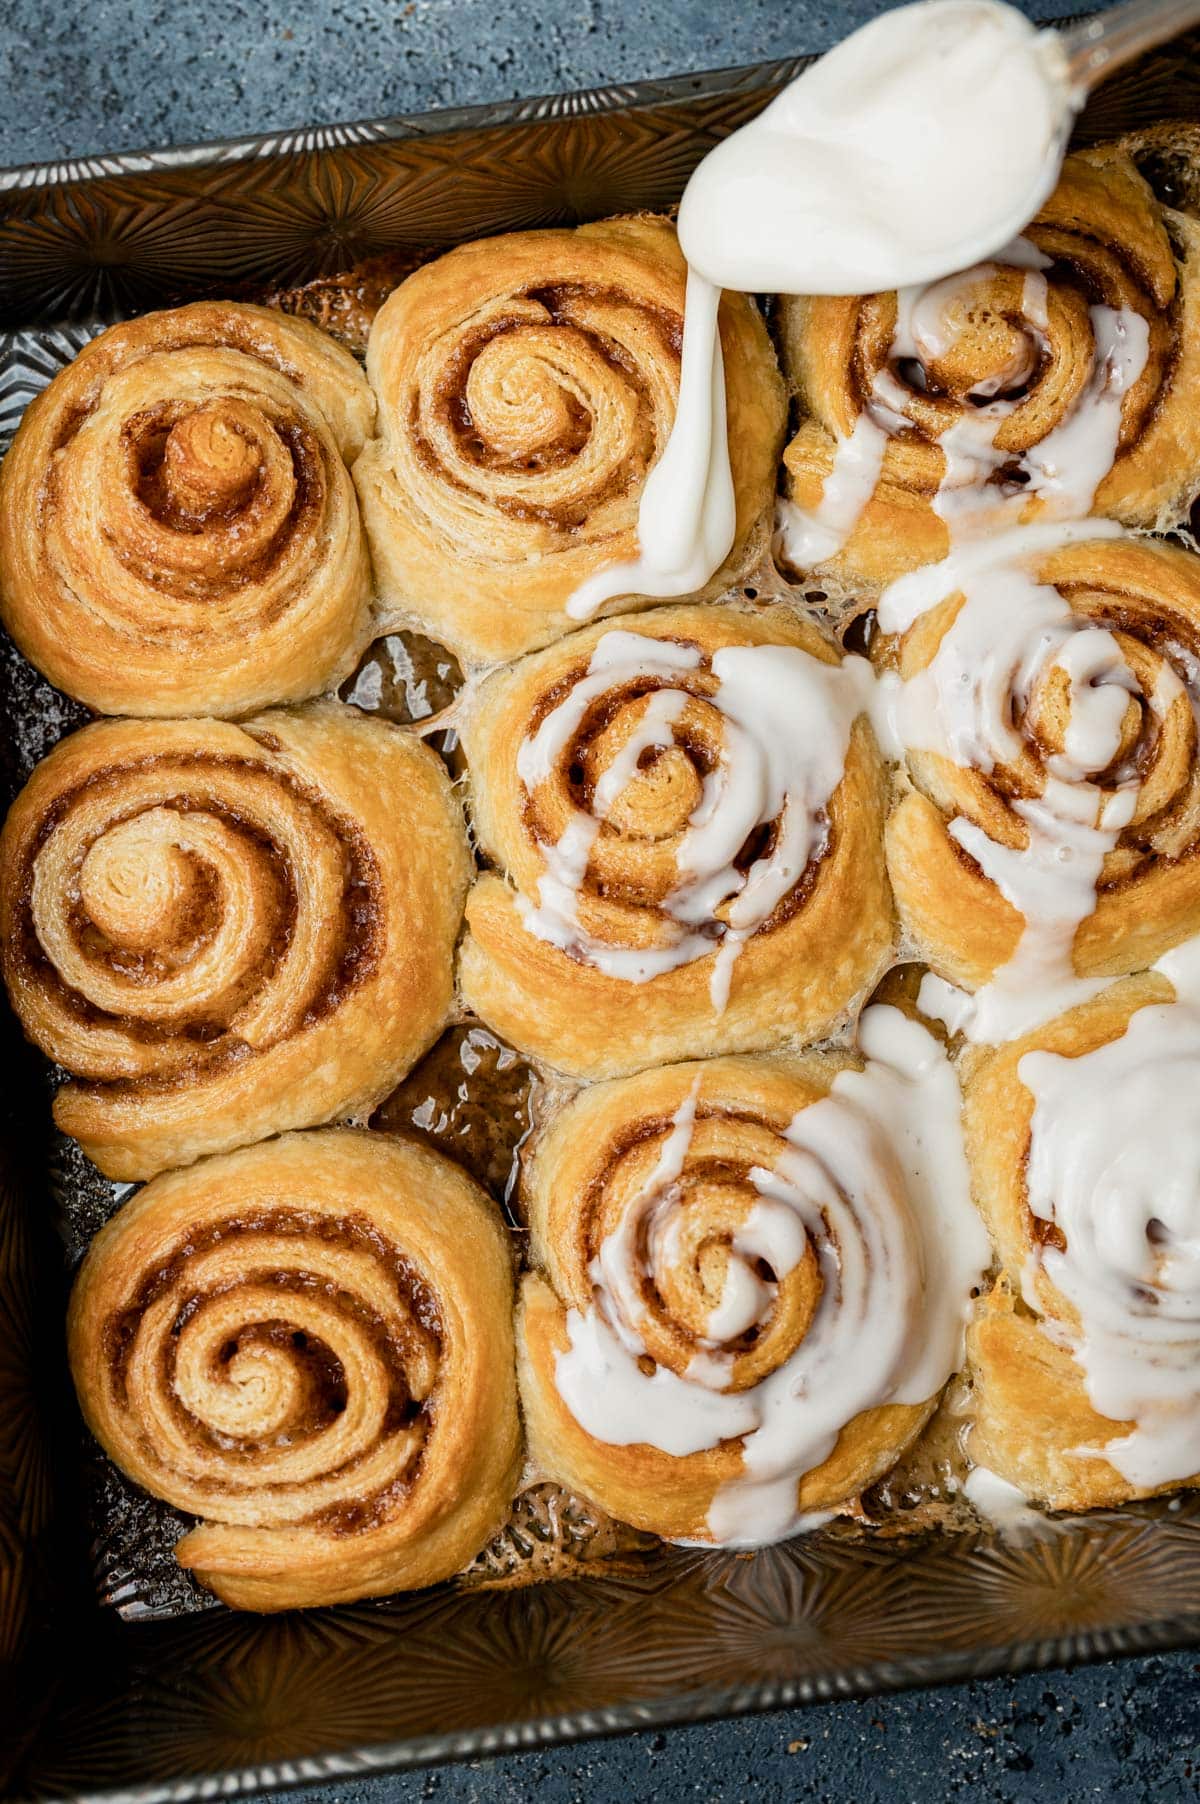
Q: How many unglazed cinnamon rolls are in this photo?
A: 3